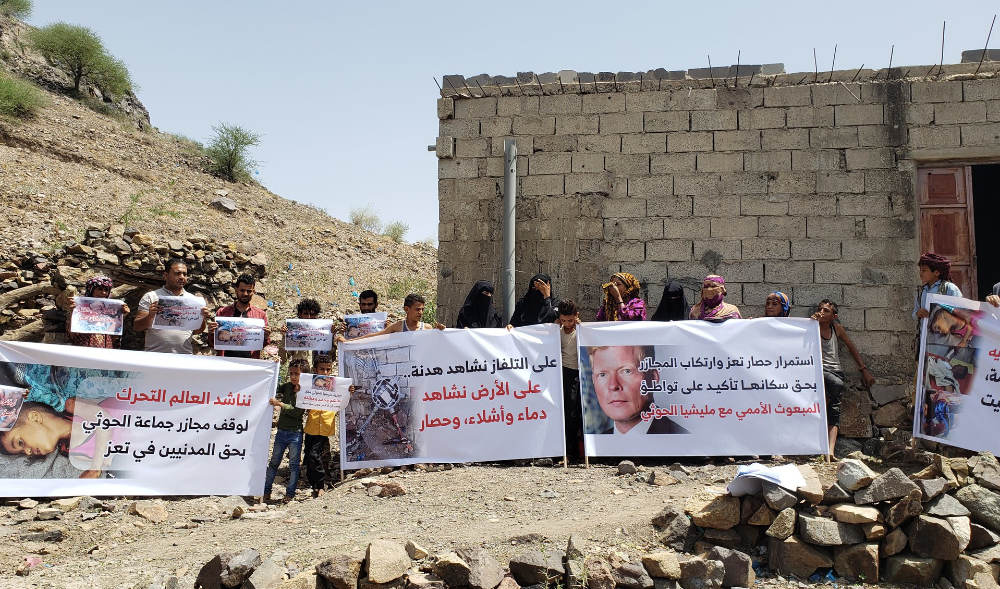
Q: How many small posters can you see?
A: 7